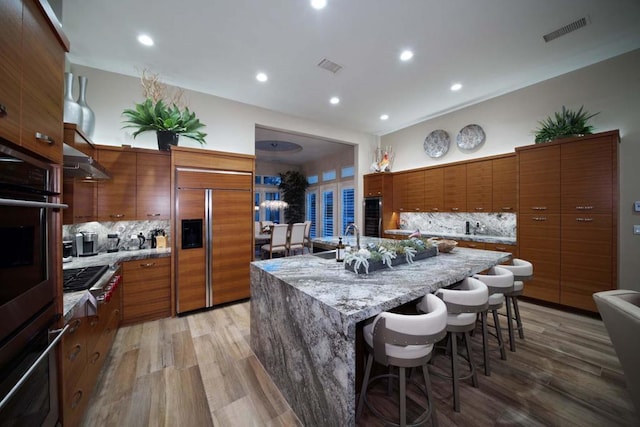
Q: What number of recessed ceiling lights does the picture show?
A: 7